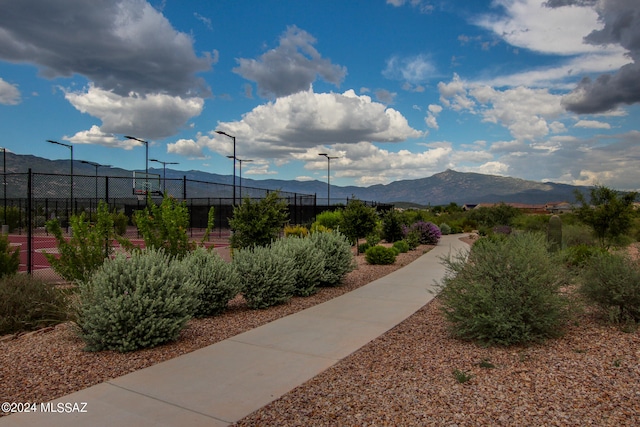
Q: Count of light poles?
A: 8